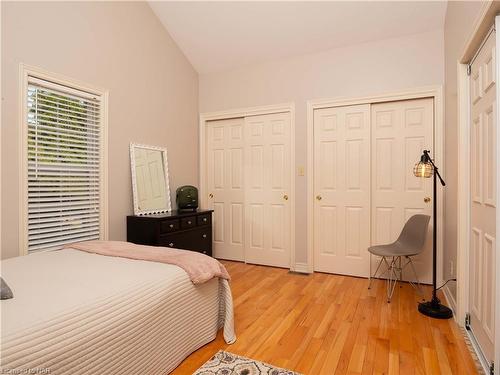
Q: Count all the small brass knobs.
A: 4